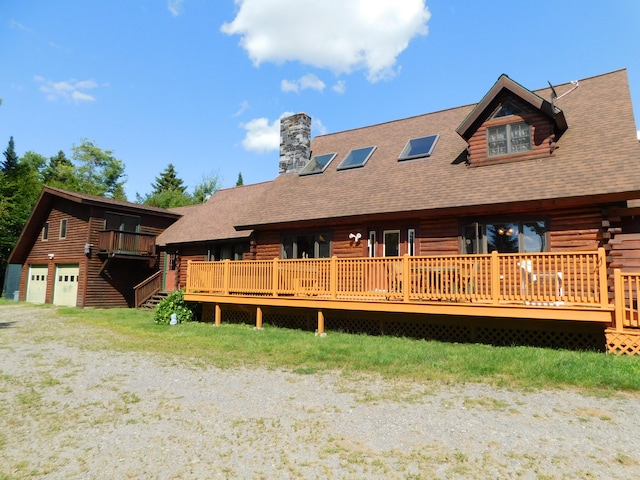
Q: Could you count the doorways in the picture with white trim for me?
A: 1